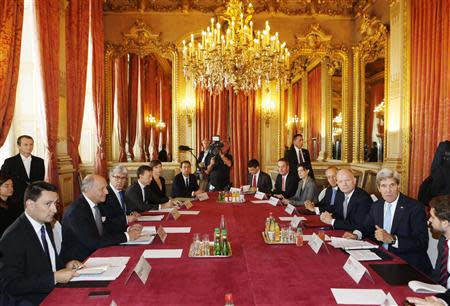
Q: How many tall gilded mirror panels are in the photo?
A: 3